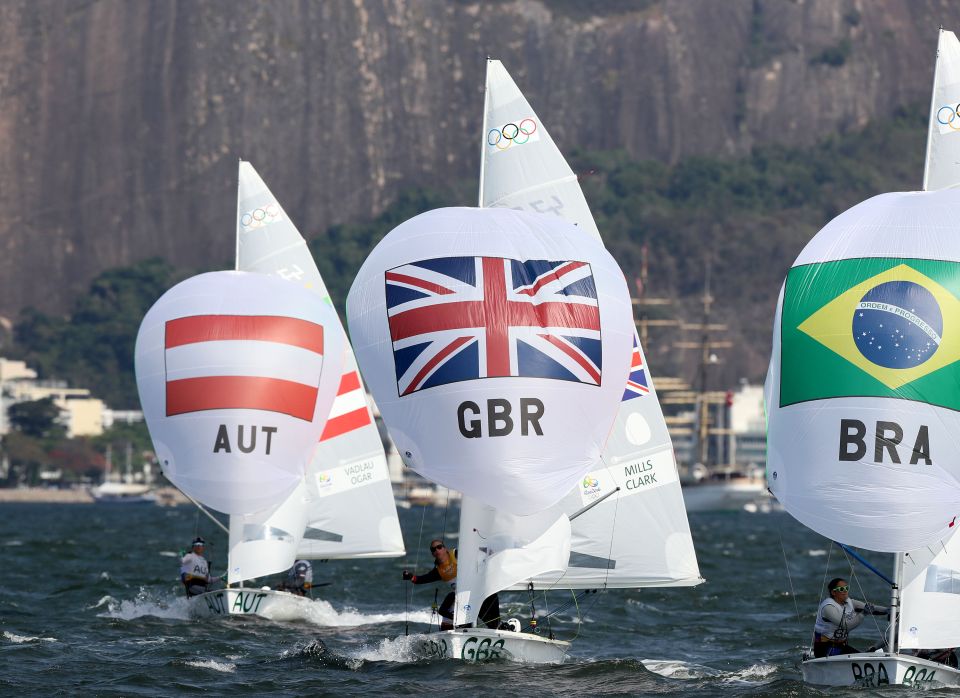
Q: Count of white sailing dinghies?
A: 3